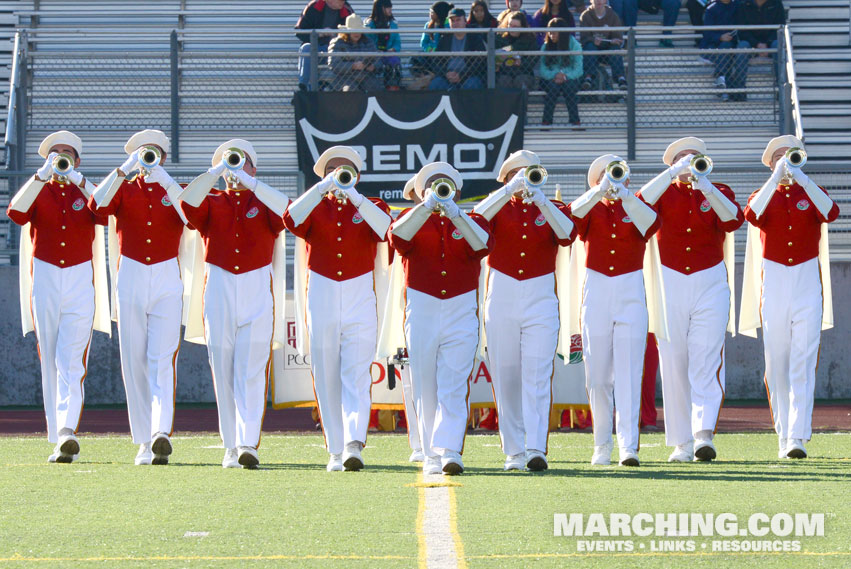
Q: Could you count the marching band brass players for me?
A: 9